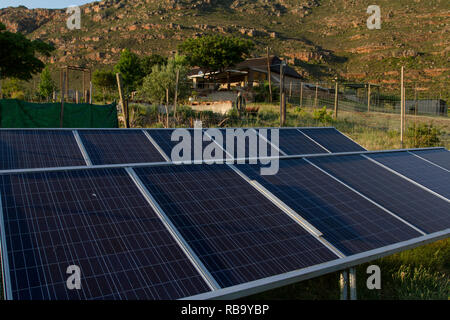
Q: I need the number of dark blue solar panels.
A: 12